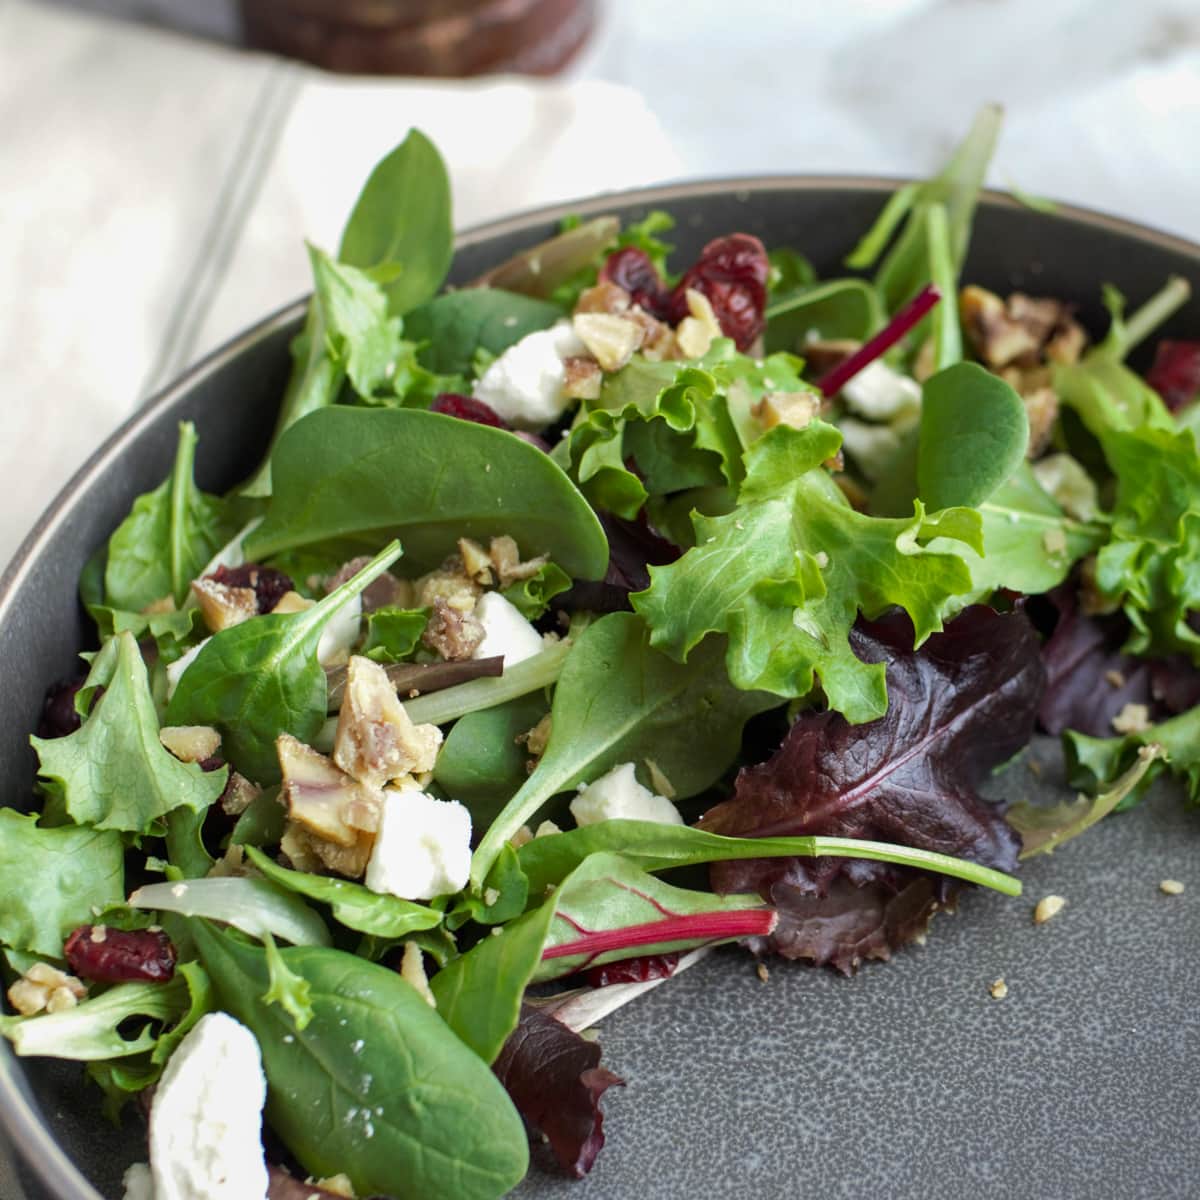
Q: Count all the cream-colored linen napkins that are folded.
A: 1